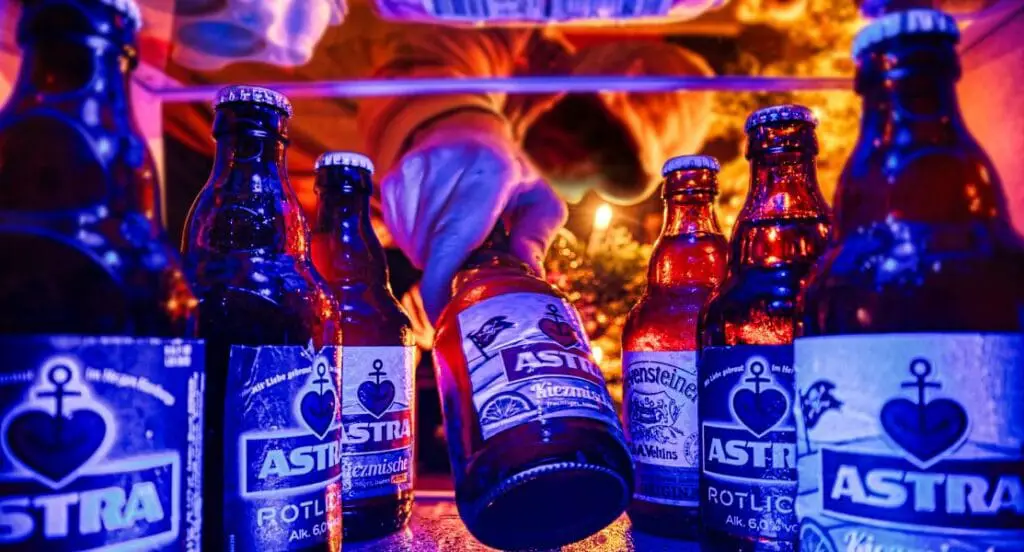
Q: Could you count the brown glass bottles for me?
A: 7